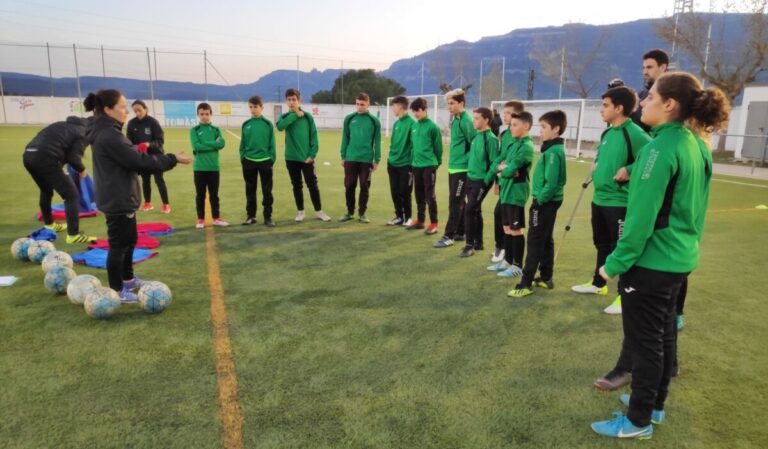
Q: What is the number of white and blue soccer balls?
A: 7